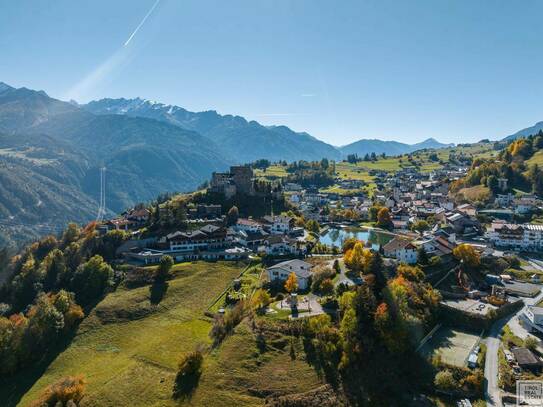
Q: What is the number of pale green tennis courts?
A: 1